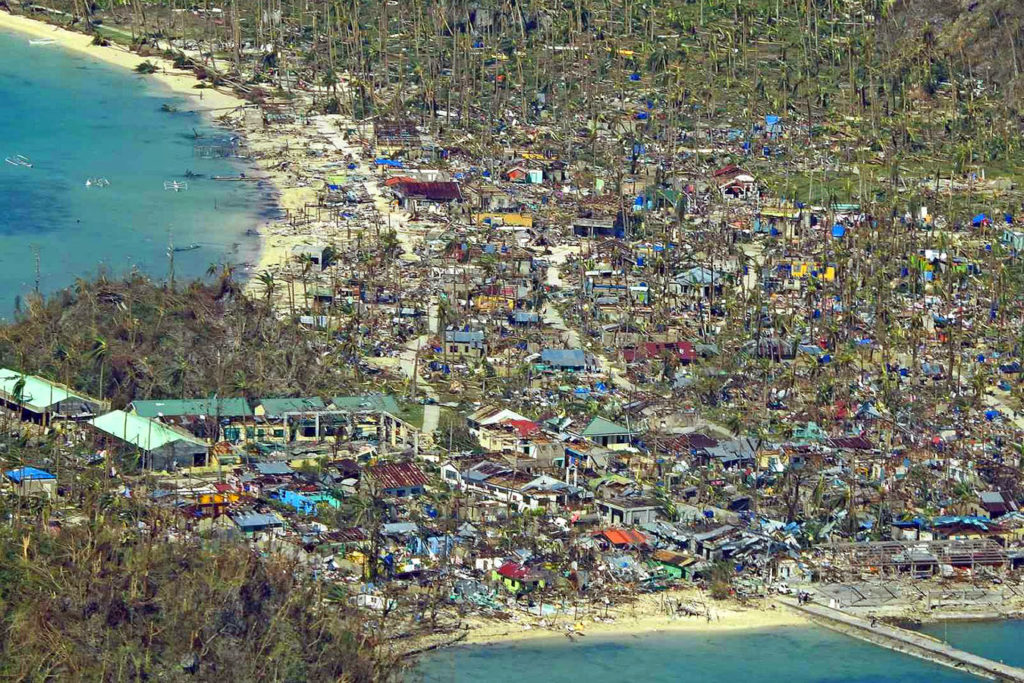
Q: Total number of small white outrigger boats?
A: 3